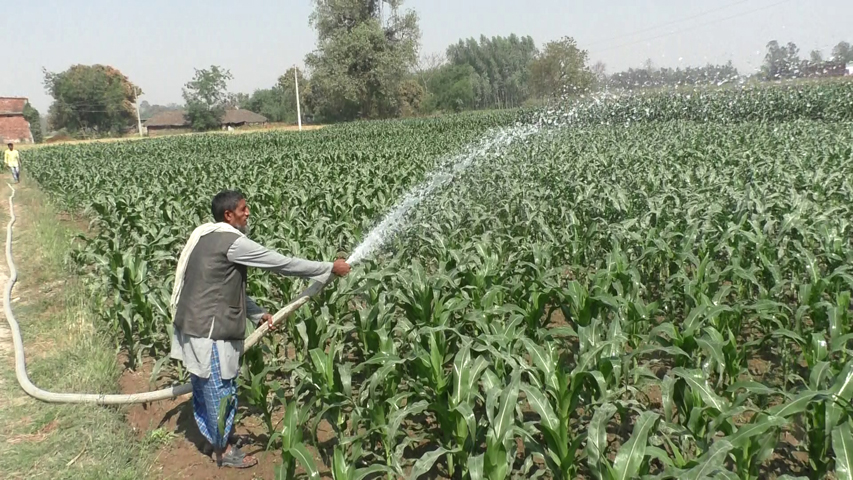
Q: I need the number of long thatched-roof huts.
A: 2